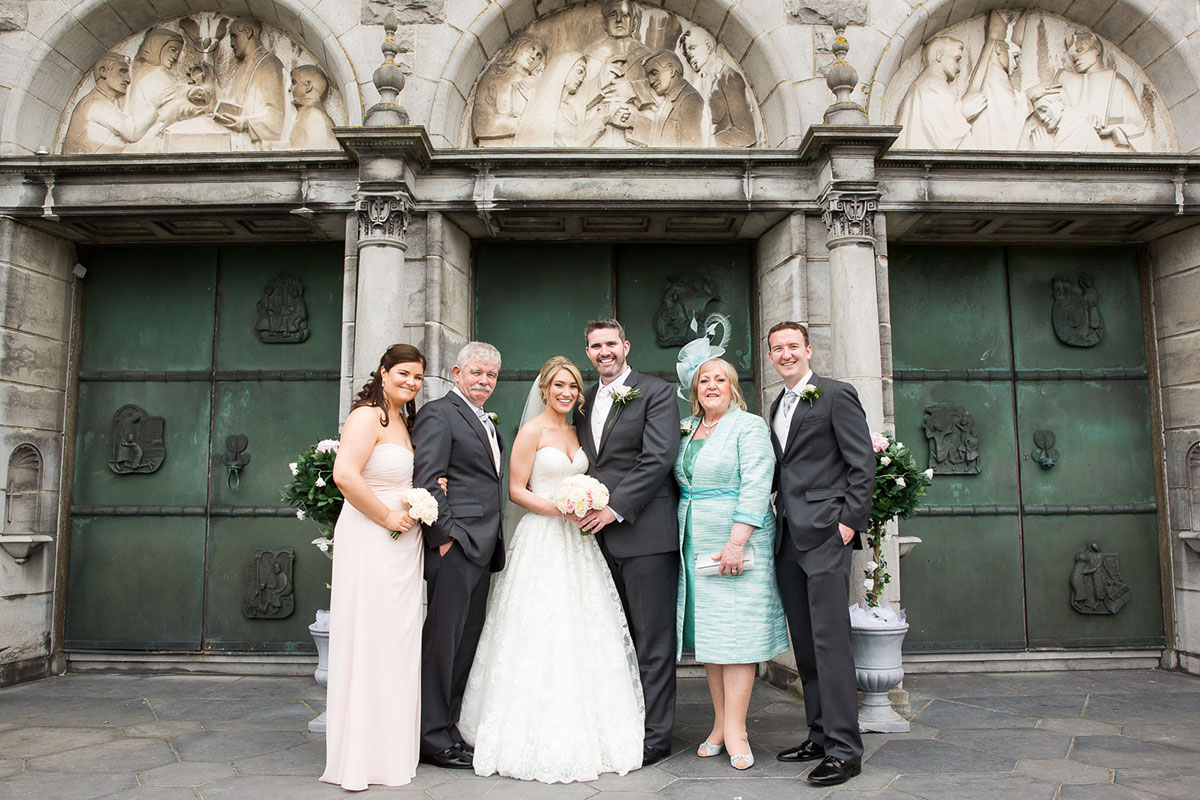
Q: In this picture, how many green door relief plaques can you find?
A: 7